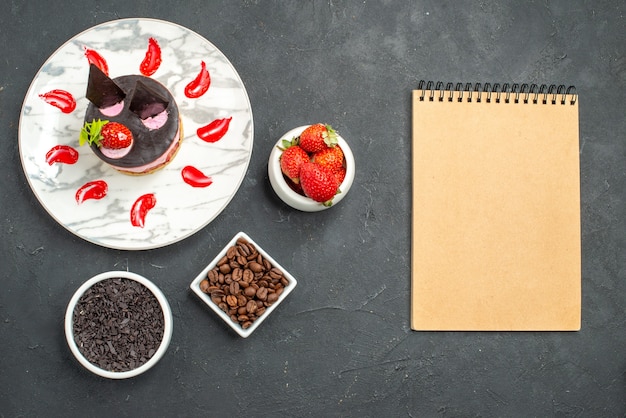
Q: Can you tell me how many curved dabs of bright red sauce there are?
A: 9